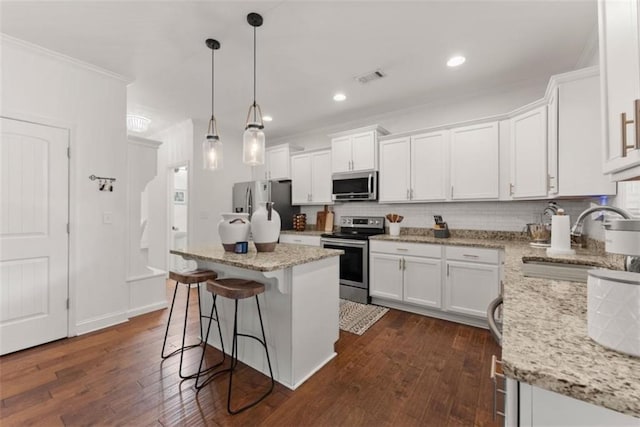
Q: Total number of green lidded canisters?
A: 0